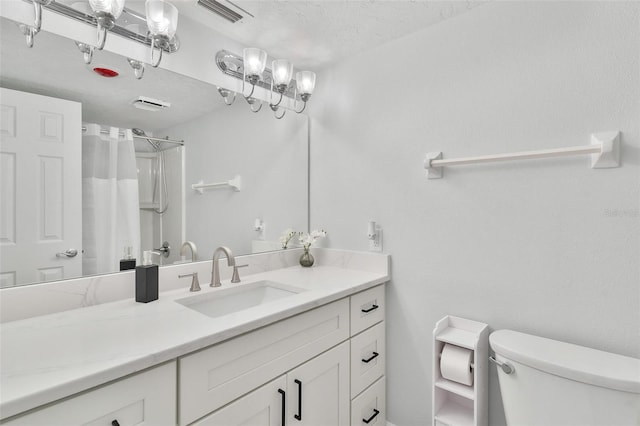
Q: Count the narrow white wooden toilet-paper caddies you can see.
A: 1